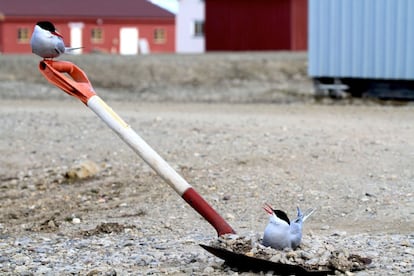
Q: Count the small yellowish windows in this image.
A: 3